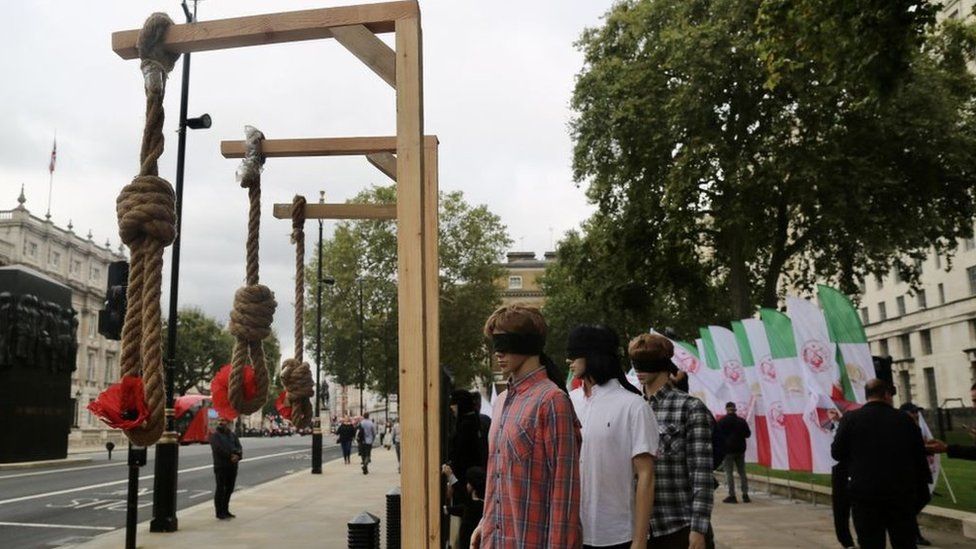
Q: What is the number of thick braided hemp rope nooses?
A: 3